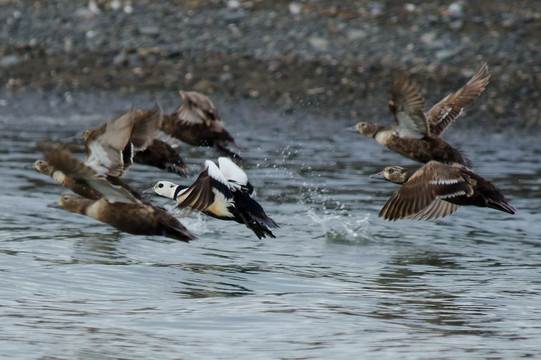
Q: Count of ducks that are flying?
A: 7